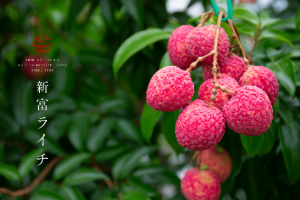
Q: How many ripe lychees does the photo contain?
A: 10